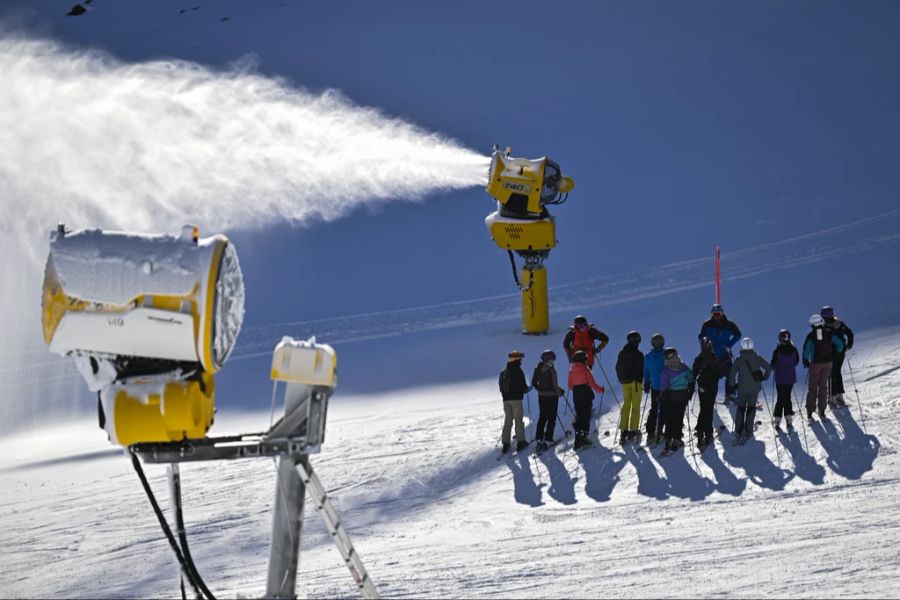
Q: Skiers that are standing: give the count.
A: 13